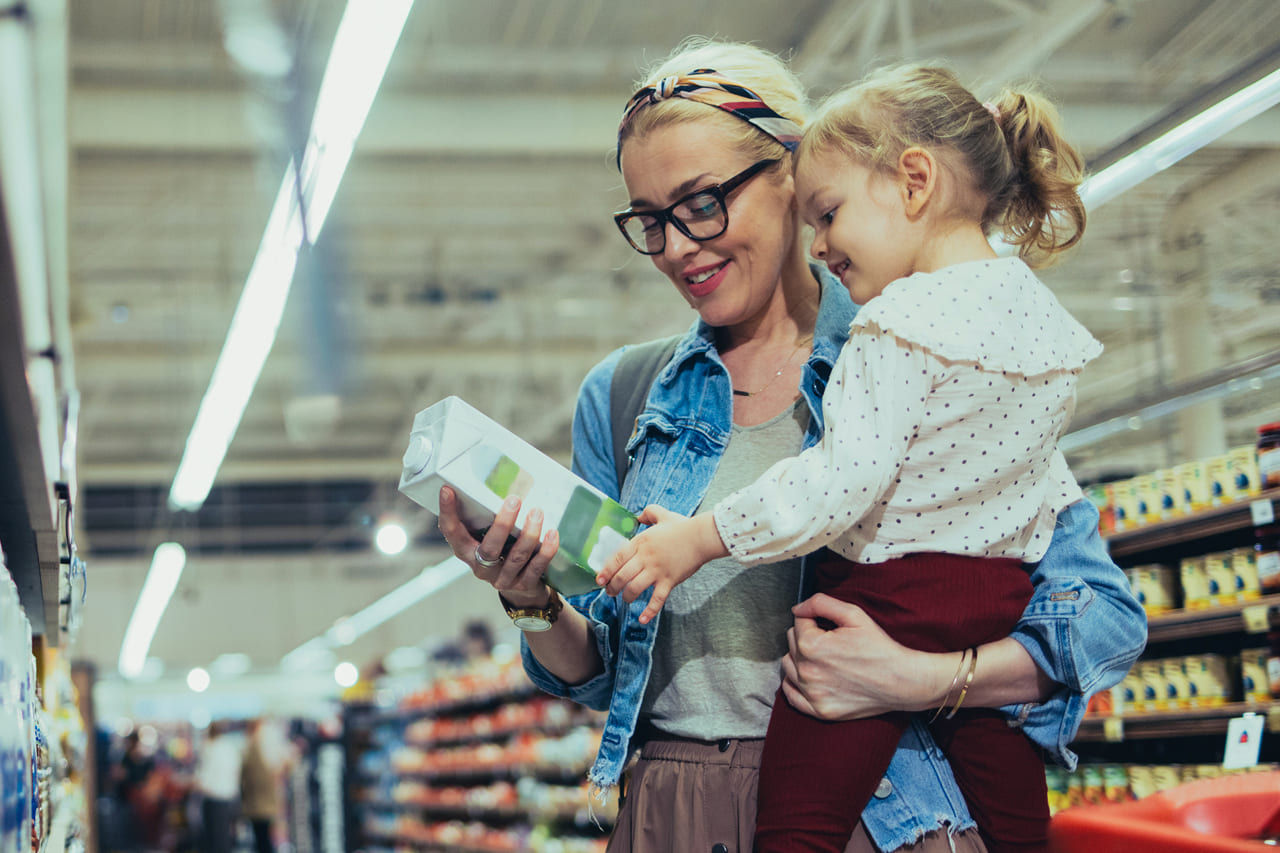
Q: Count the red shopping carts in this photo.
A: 1